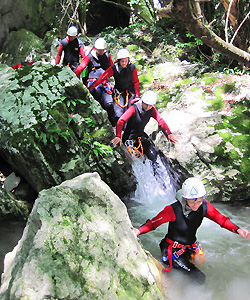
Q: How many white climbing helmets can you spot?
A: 5